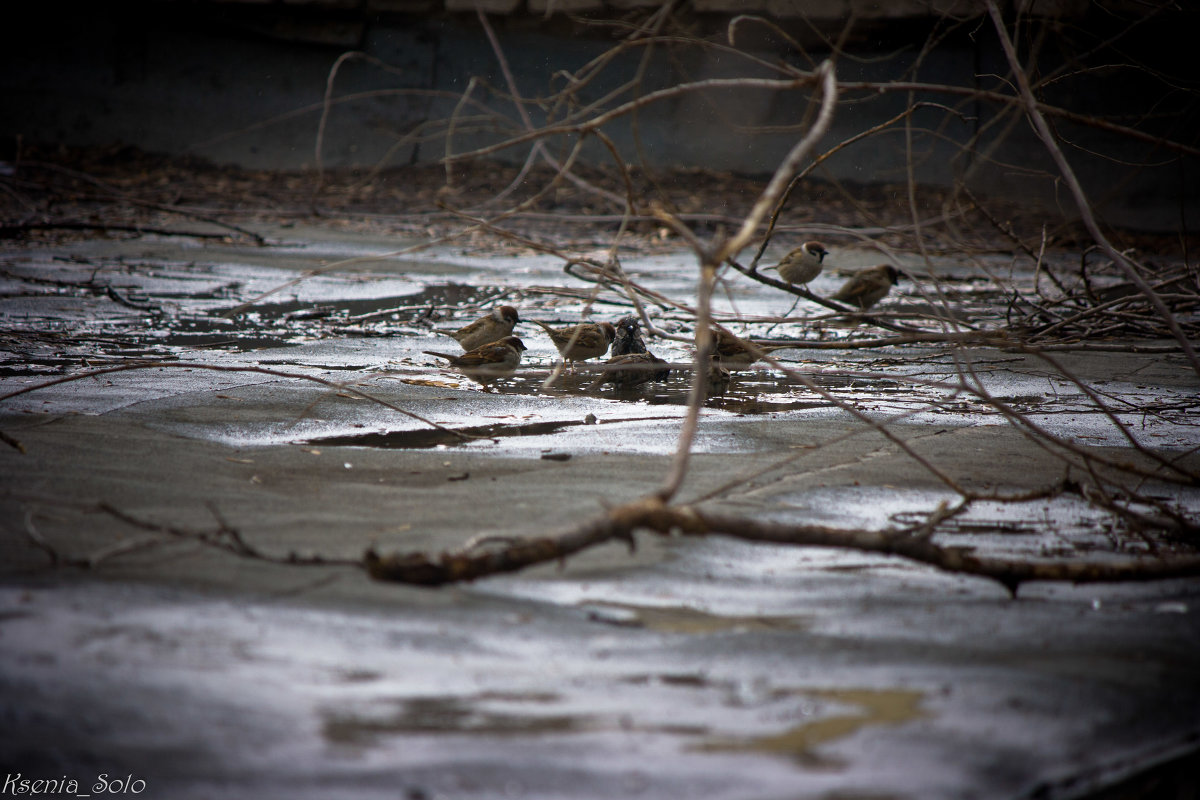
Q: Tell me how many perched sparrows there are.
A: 2